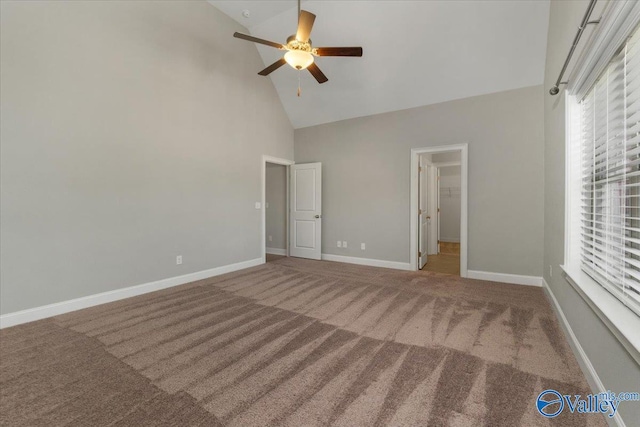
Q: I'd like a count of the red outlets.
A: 0